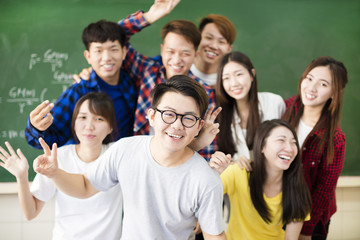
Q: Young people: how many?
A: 8